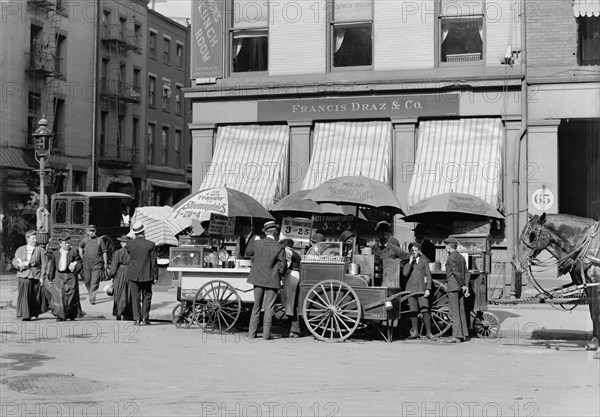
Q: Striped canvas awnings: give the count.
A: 3